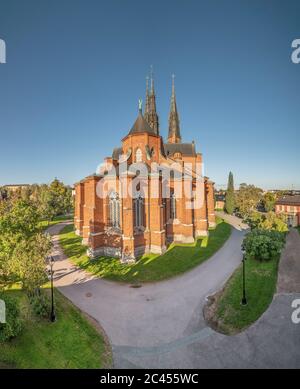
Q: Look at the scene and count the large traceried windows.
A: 3